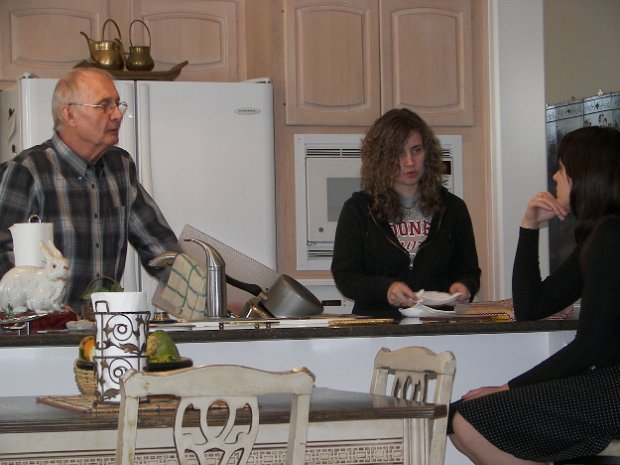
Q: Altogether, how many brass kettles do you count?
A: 2